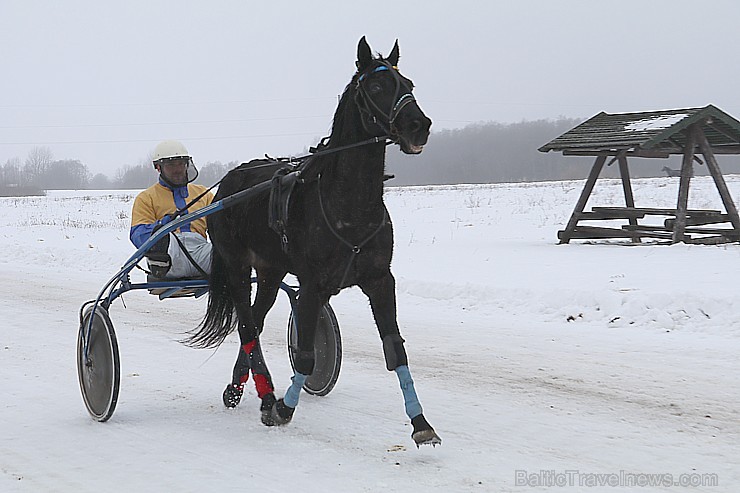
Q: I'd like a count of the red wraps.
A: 2